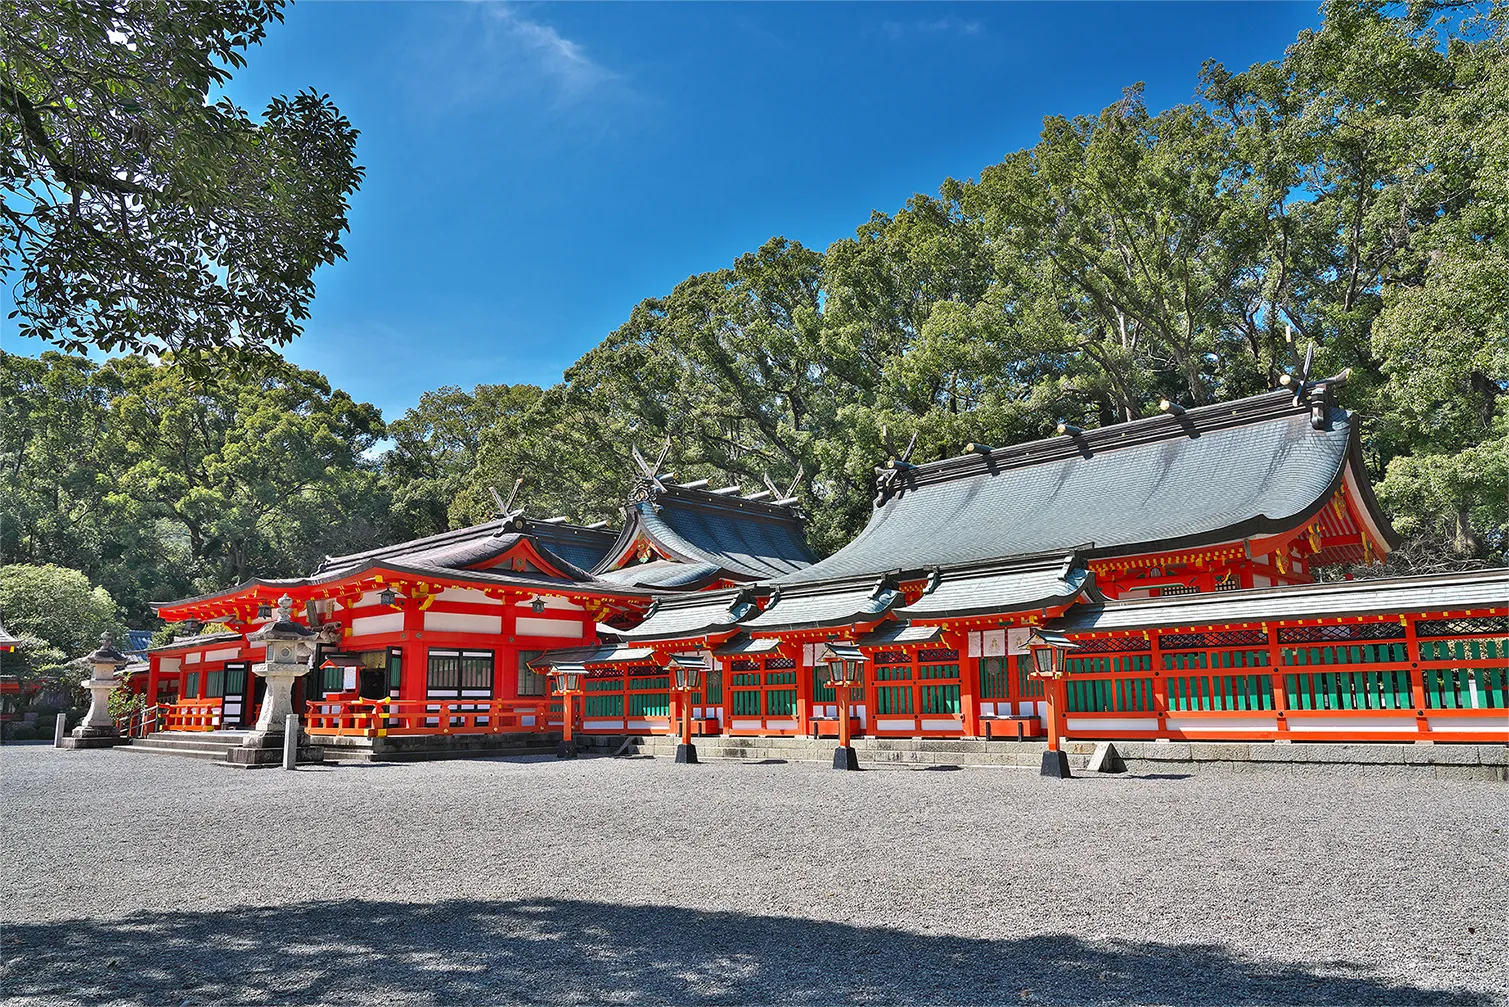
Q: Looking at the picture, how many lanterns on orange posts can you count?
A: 4